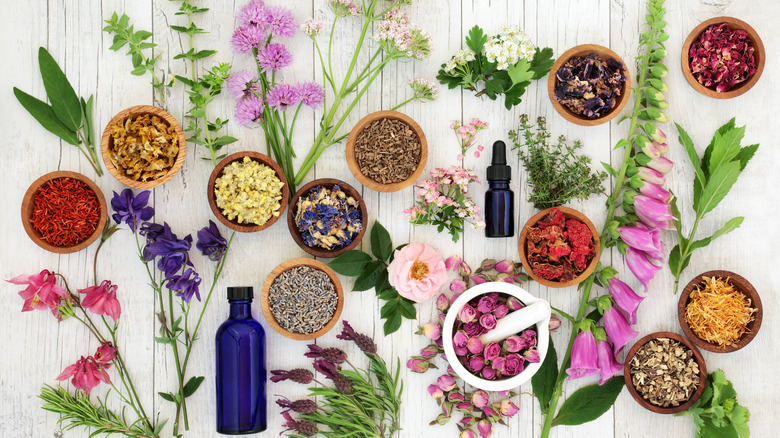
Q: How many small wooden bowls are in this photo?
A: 11